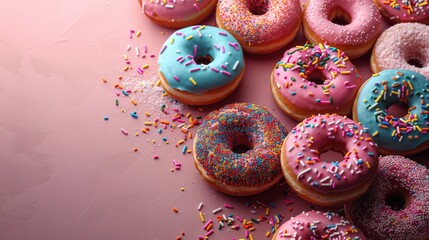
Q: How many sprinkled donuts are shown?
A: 12